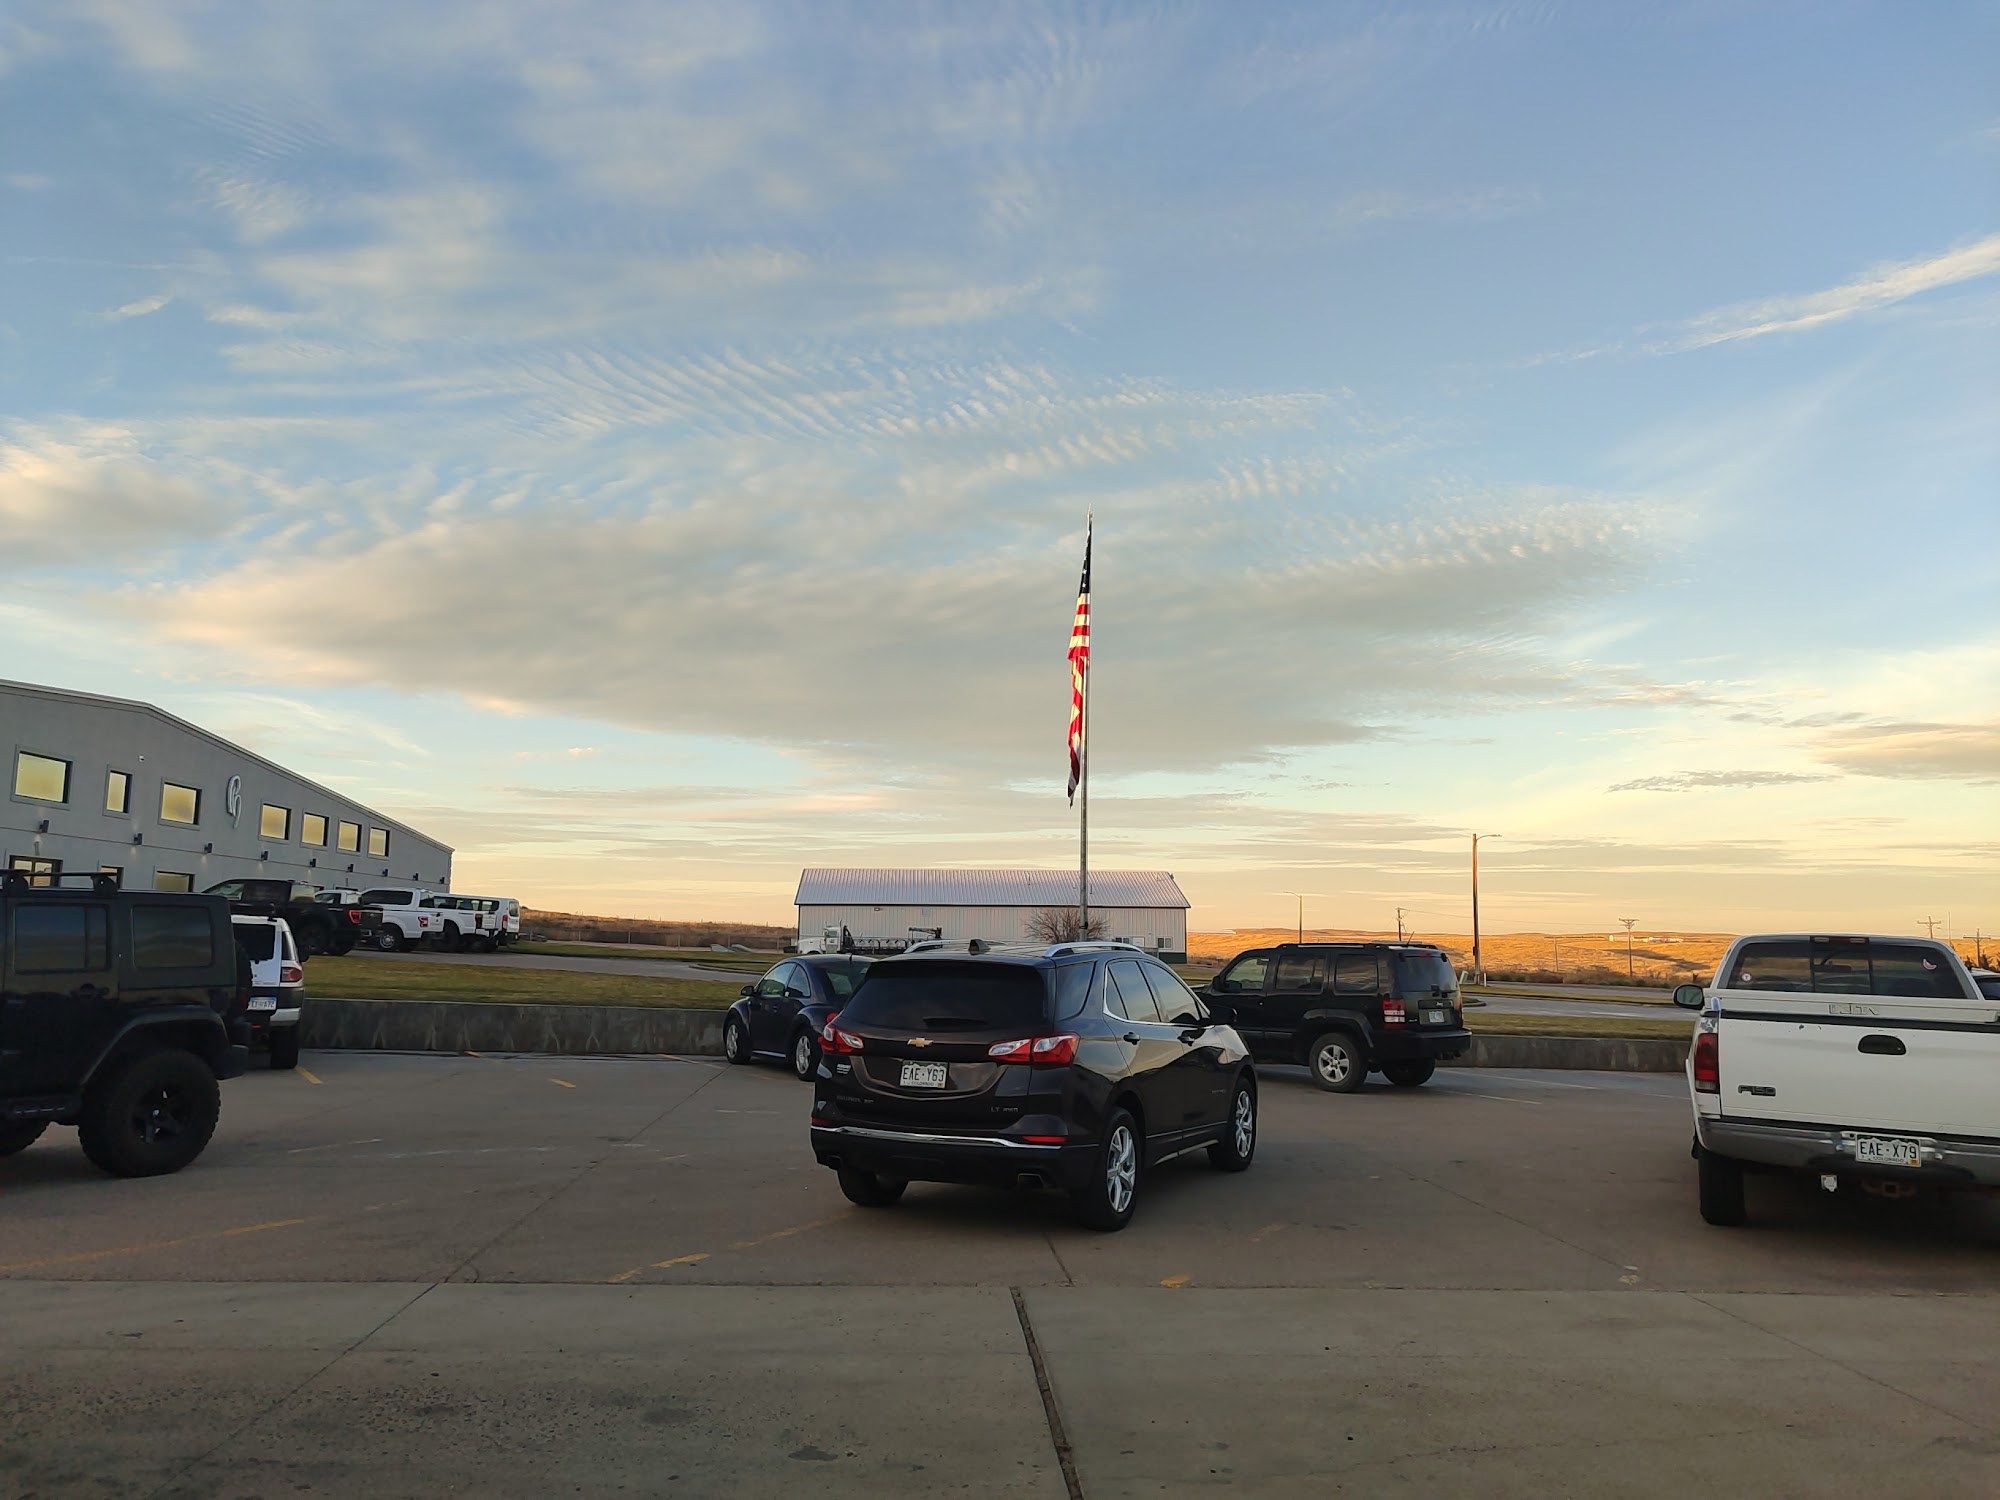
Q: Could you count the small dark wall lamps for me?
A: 9